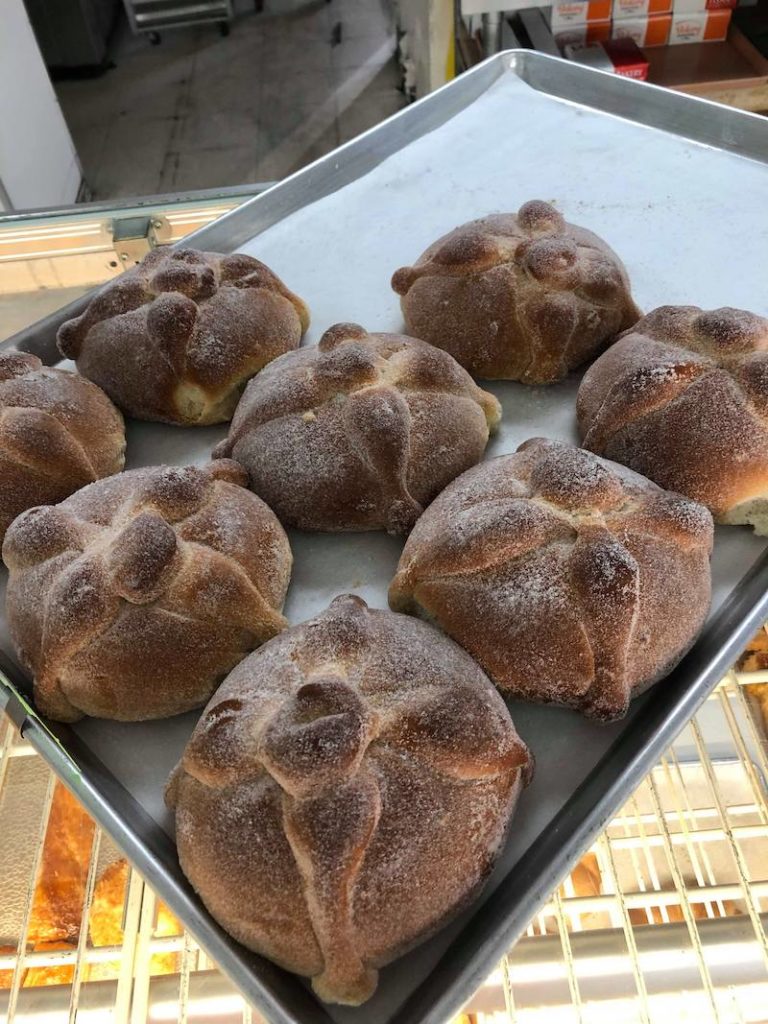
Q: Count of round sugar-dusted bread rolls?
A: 8